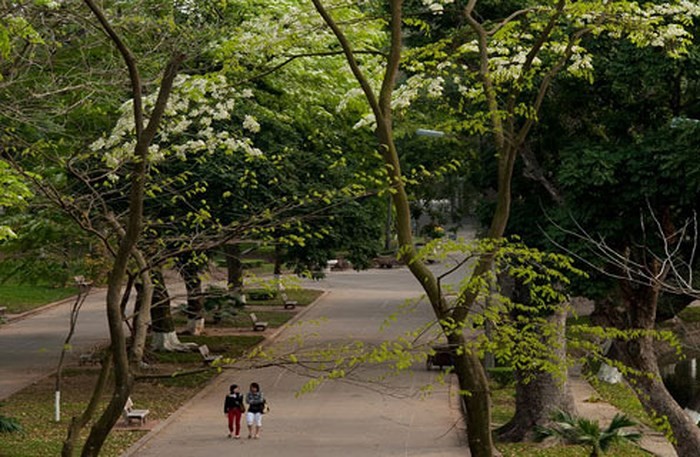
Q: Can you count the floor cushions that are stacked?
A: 0